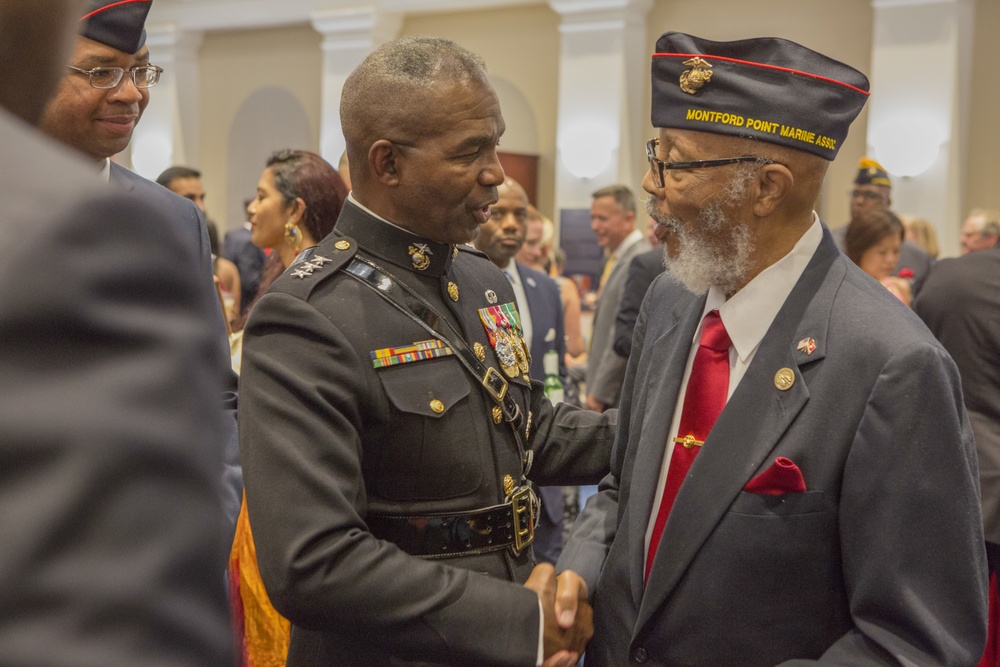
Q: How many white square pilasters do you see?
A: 4